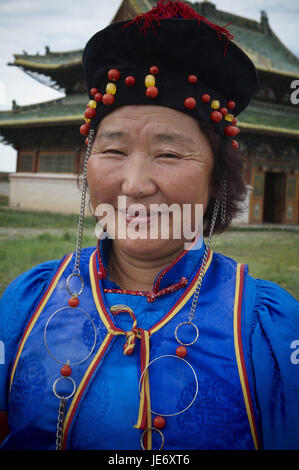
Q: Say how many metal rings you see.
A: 6